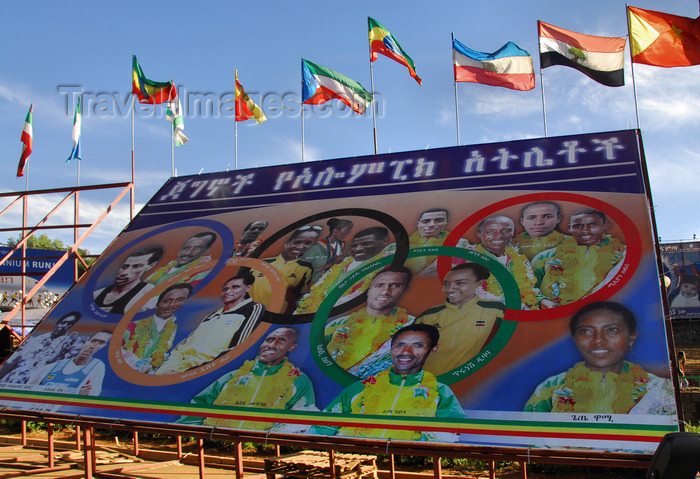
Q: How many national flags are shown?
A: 10